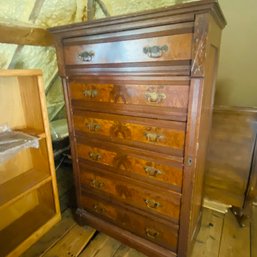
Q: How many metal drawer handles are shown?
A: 12